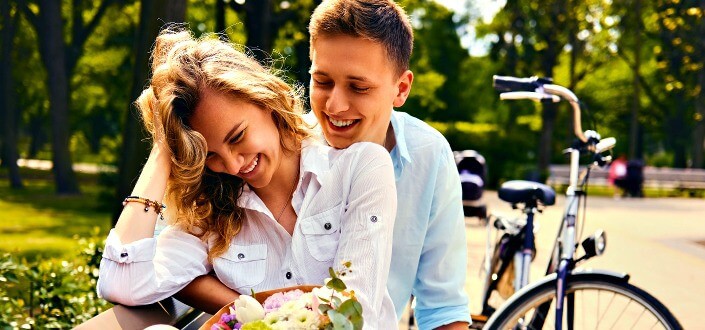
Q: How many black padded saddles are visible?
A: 1